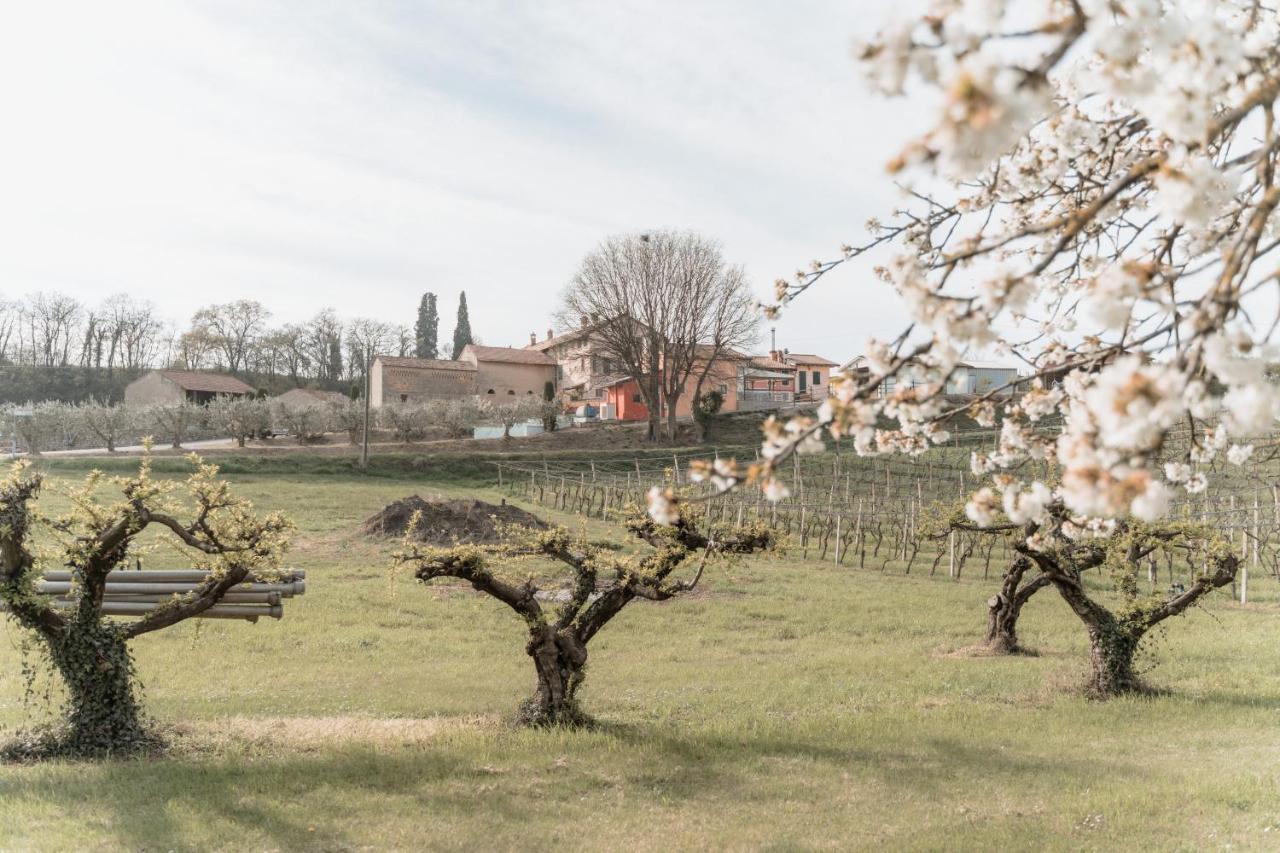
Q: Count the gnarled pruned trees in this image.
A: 4